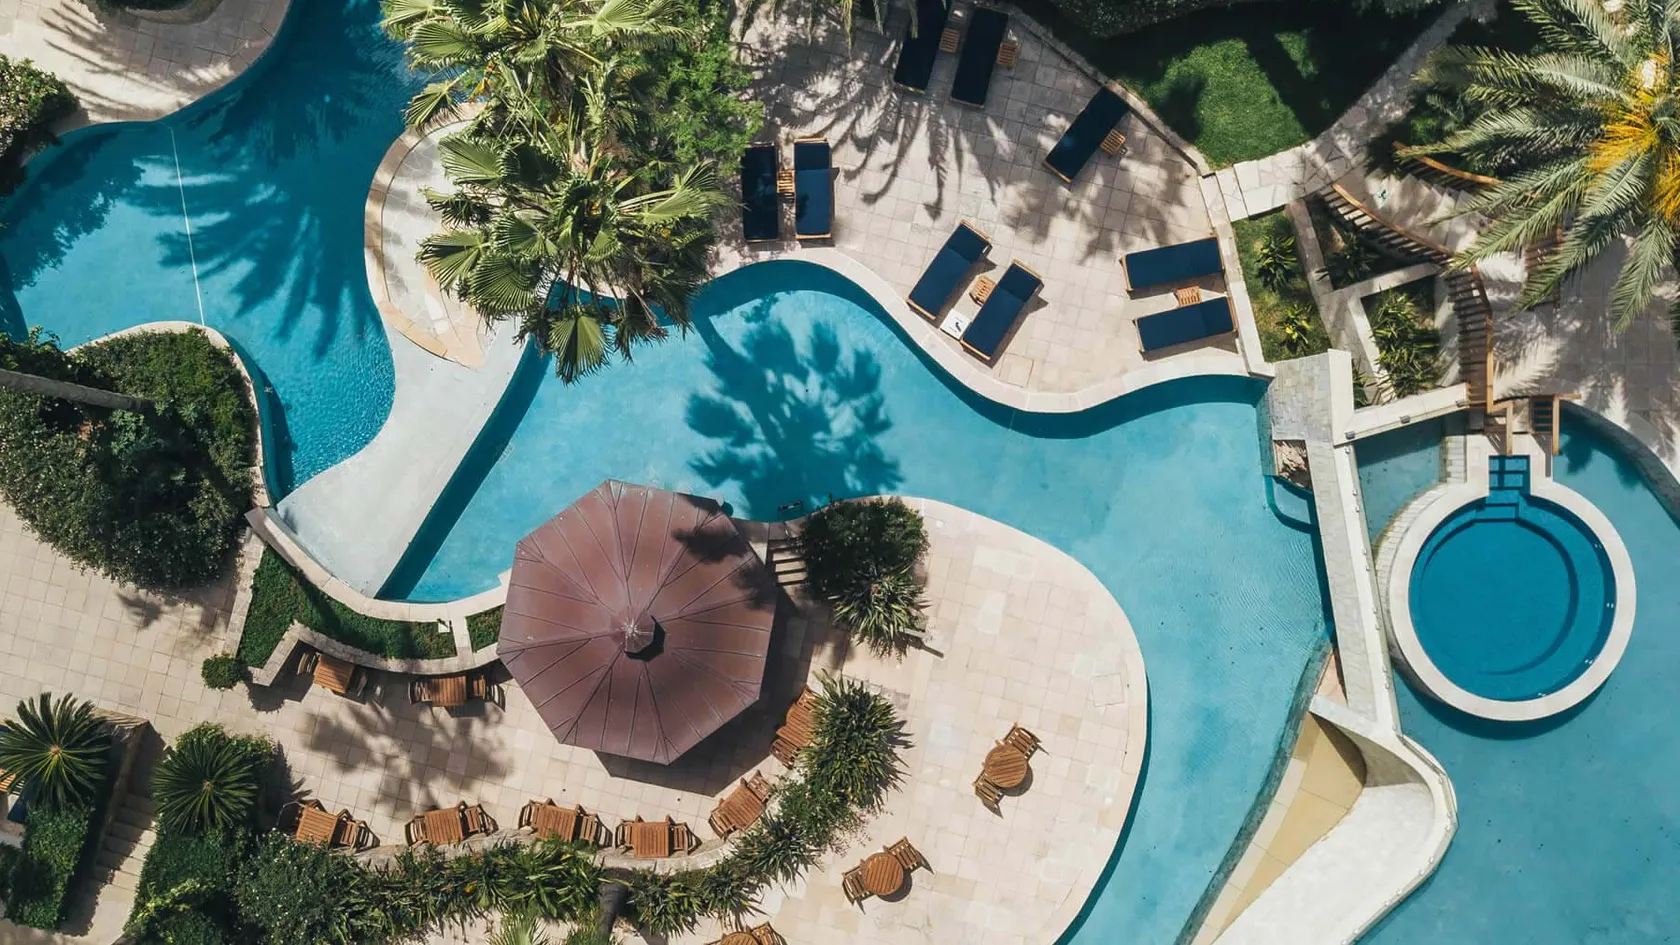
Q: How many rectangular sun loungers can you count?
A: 9